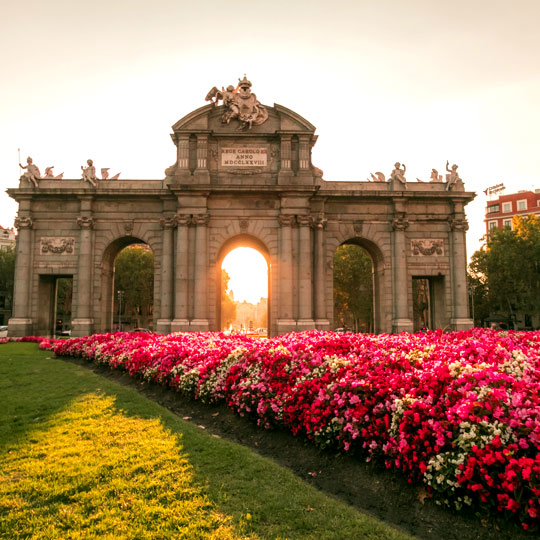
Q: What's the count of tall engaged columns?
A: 10